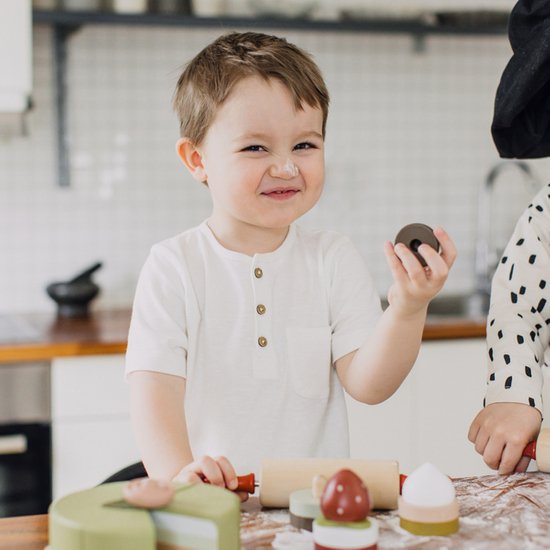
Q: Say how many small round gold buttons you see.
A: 3